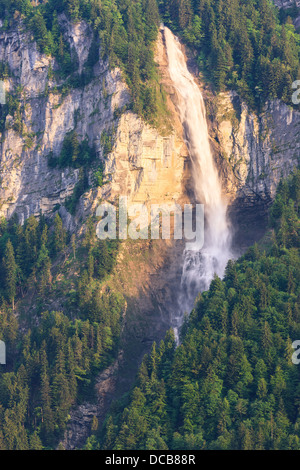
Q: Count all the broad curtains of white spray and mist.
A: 1